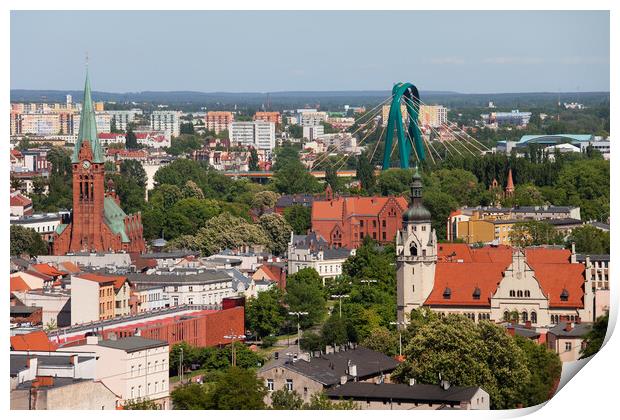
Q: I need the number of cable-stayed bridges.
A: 1